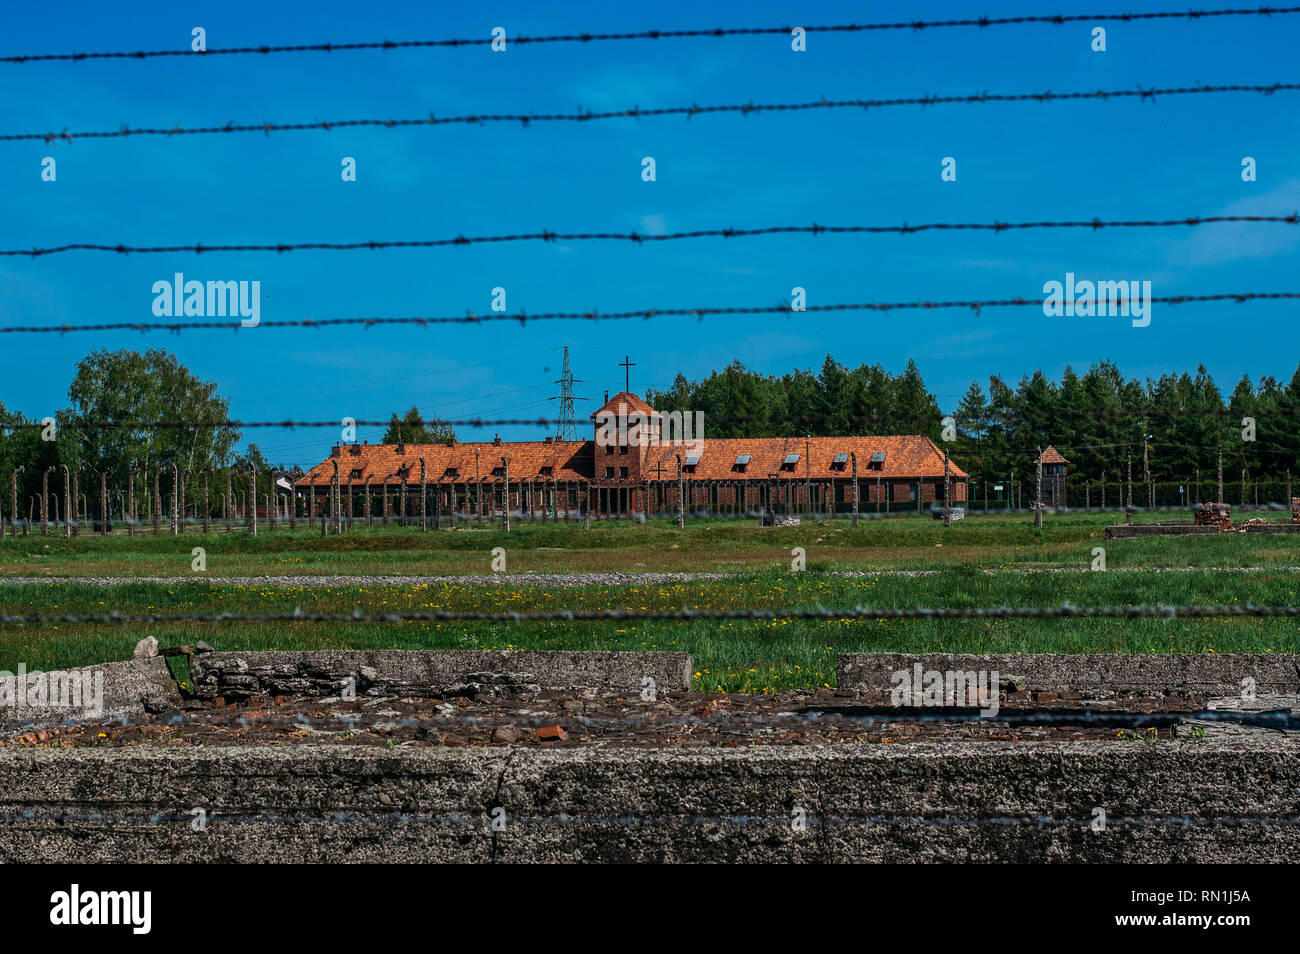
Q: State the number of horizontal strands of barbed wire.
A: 9